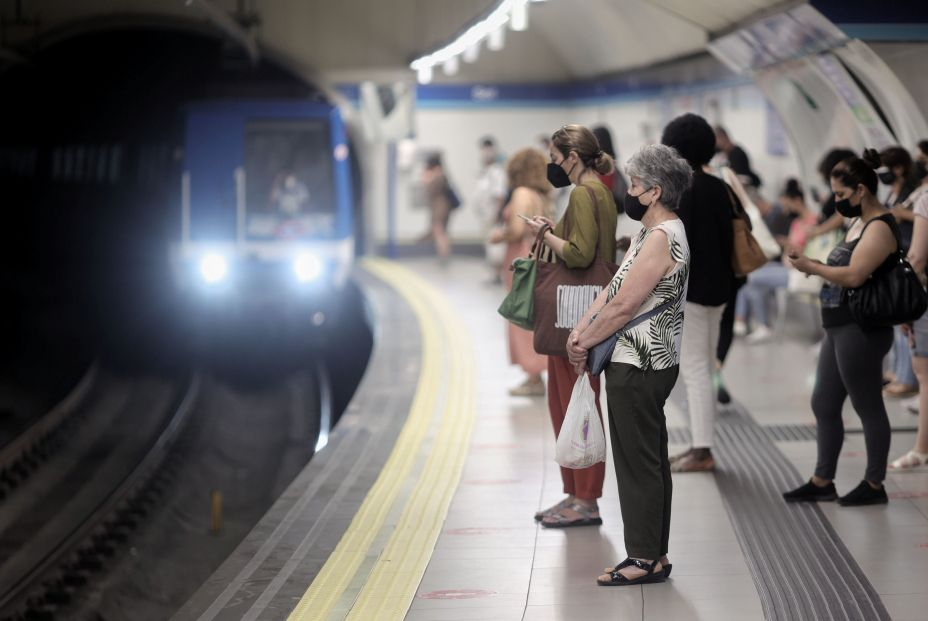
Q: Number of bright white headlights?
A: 2